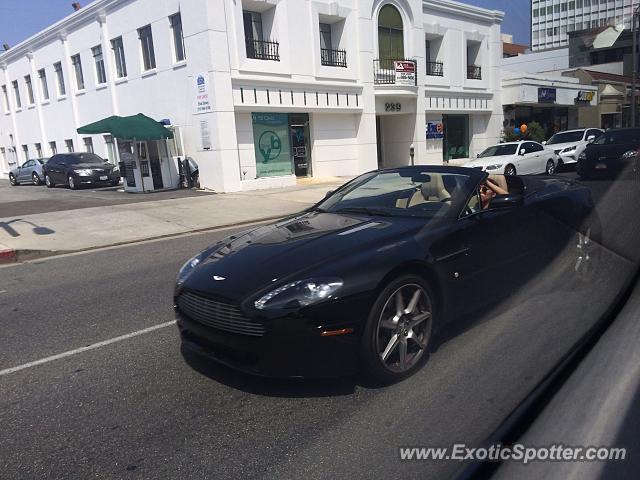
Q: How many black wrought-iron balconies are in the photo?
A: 5